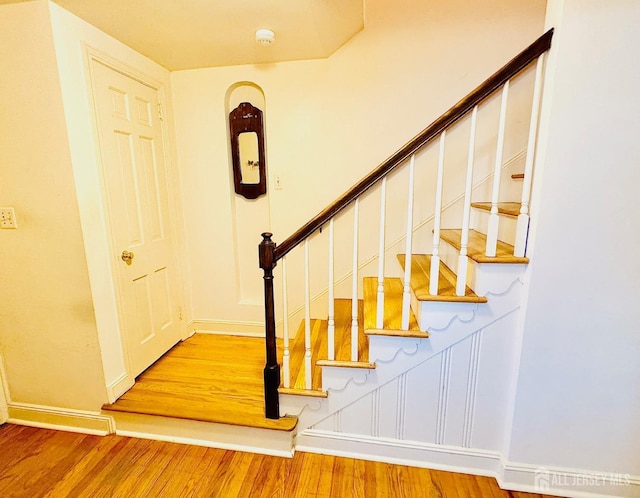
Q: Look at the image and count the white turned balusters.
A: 10